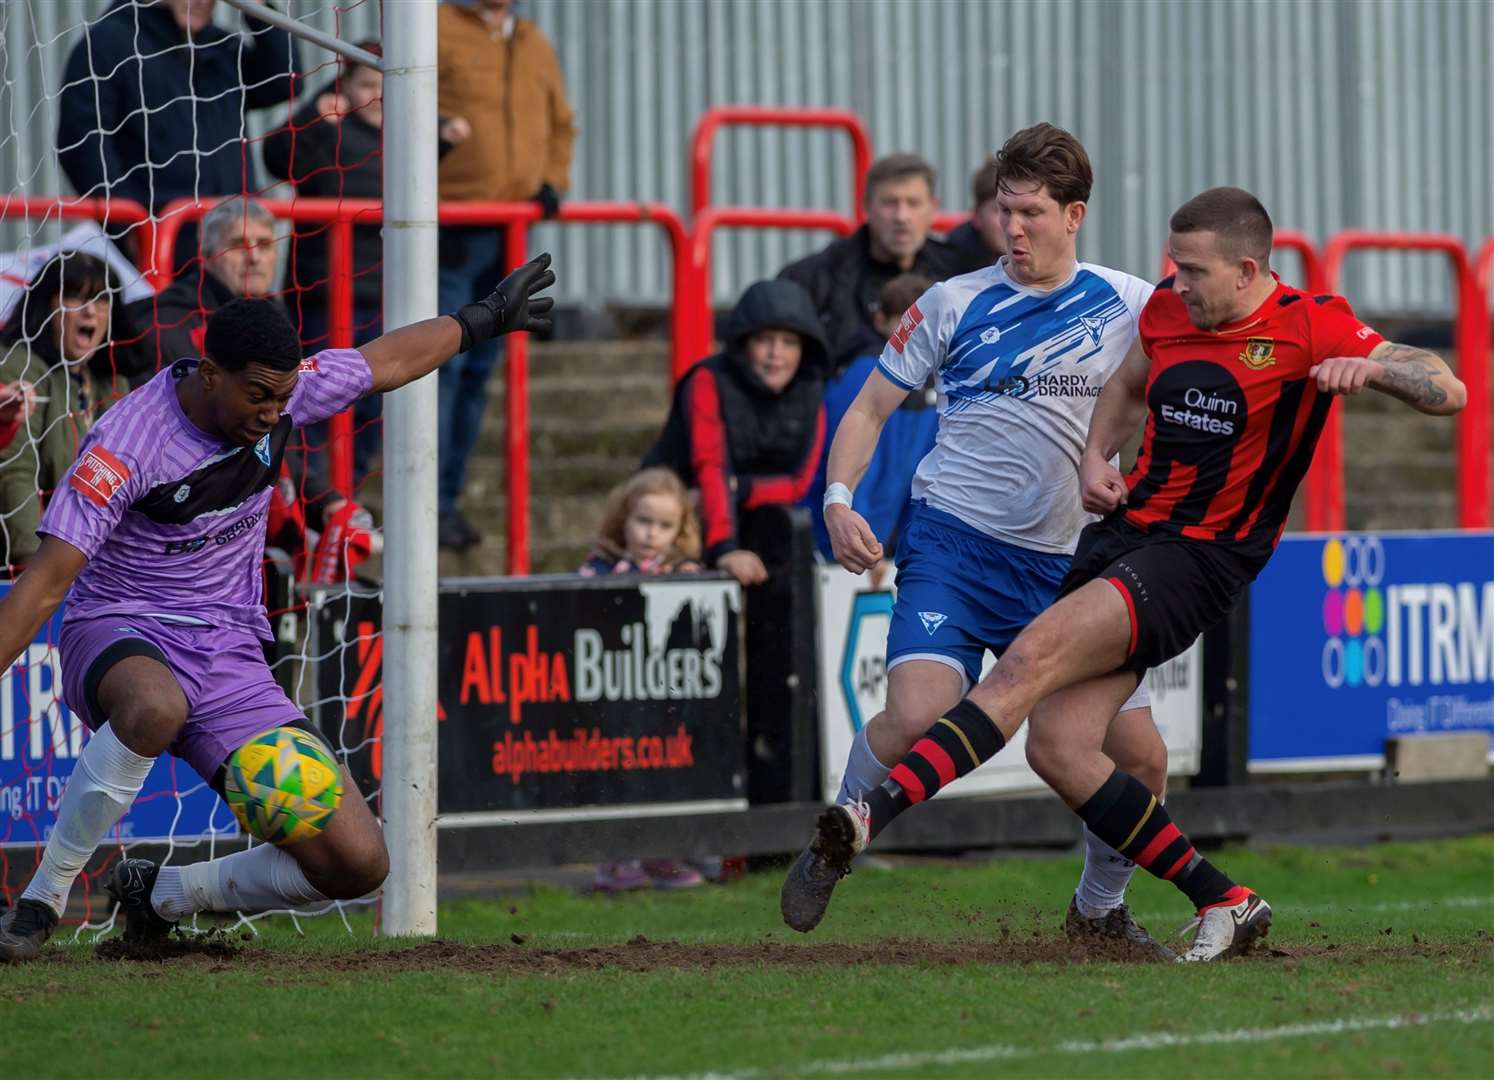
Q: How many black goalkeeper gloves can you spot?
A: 1